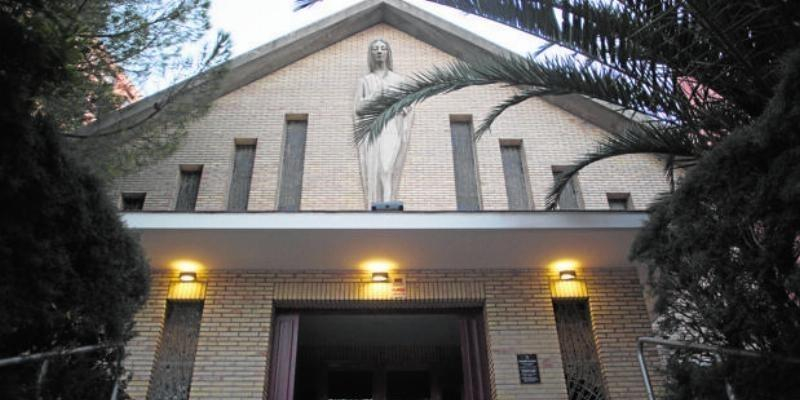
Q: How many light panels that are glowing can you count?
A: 3